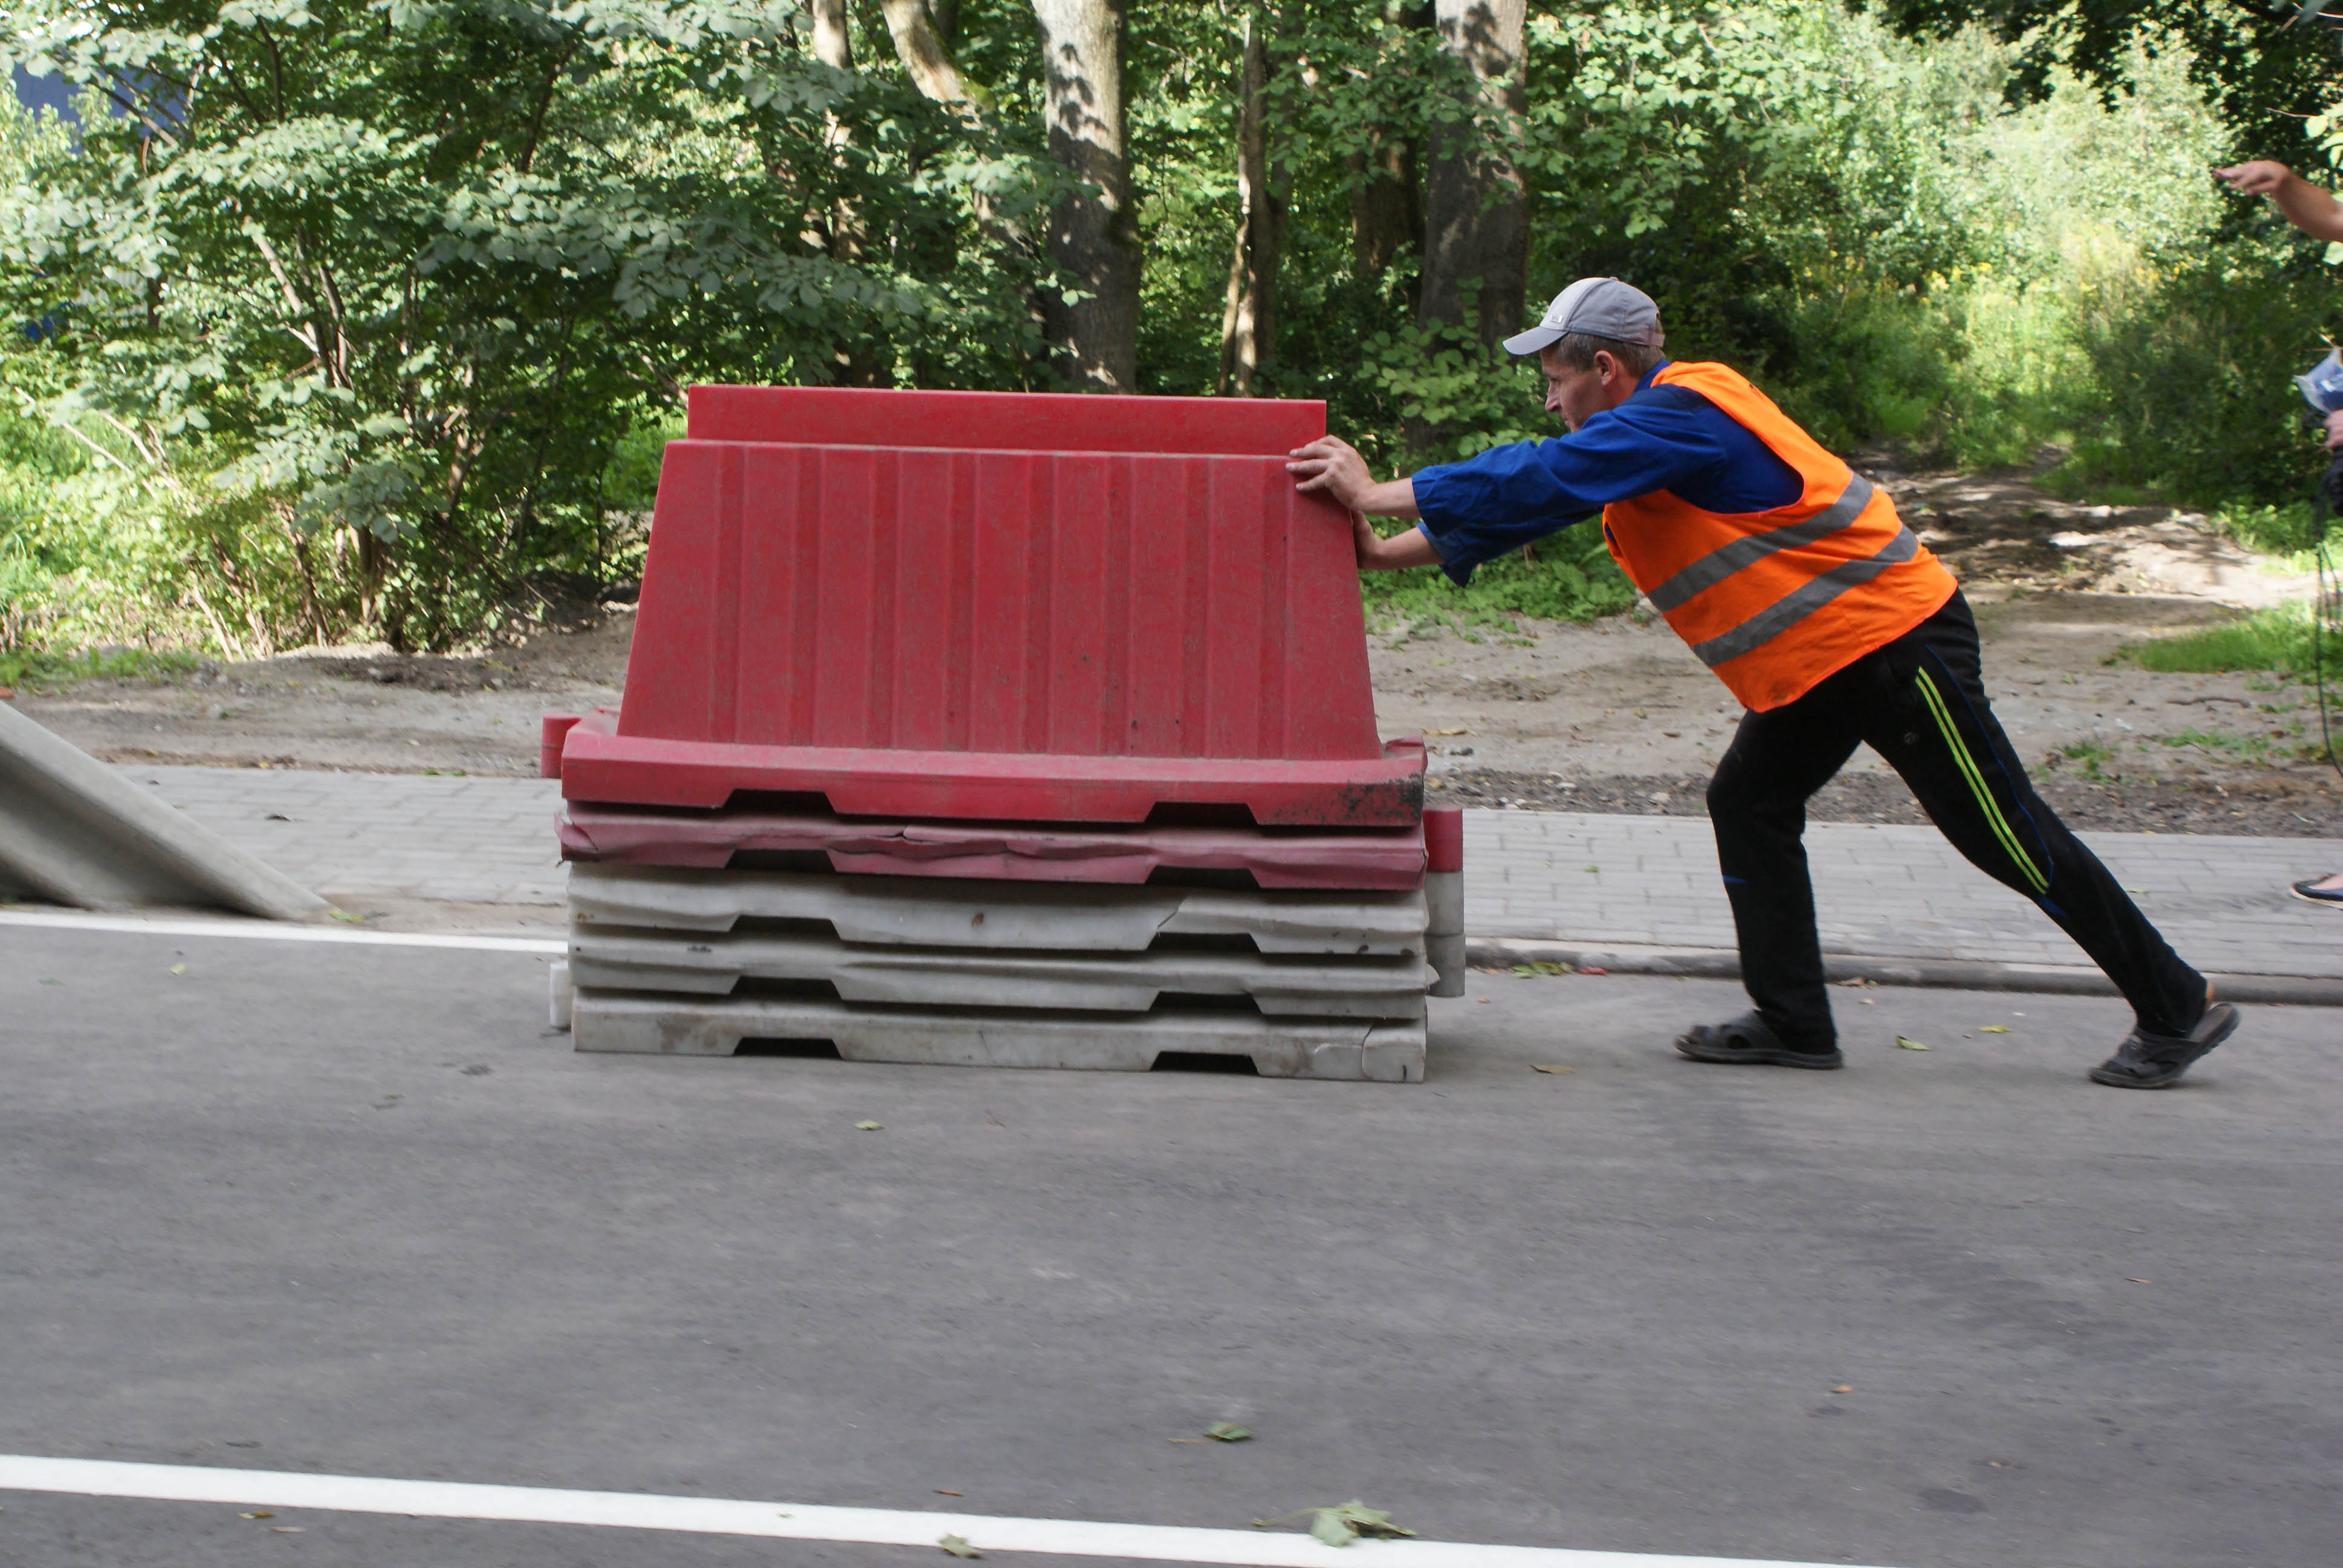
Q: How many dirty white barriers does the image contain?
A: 3